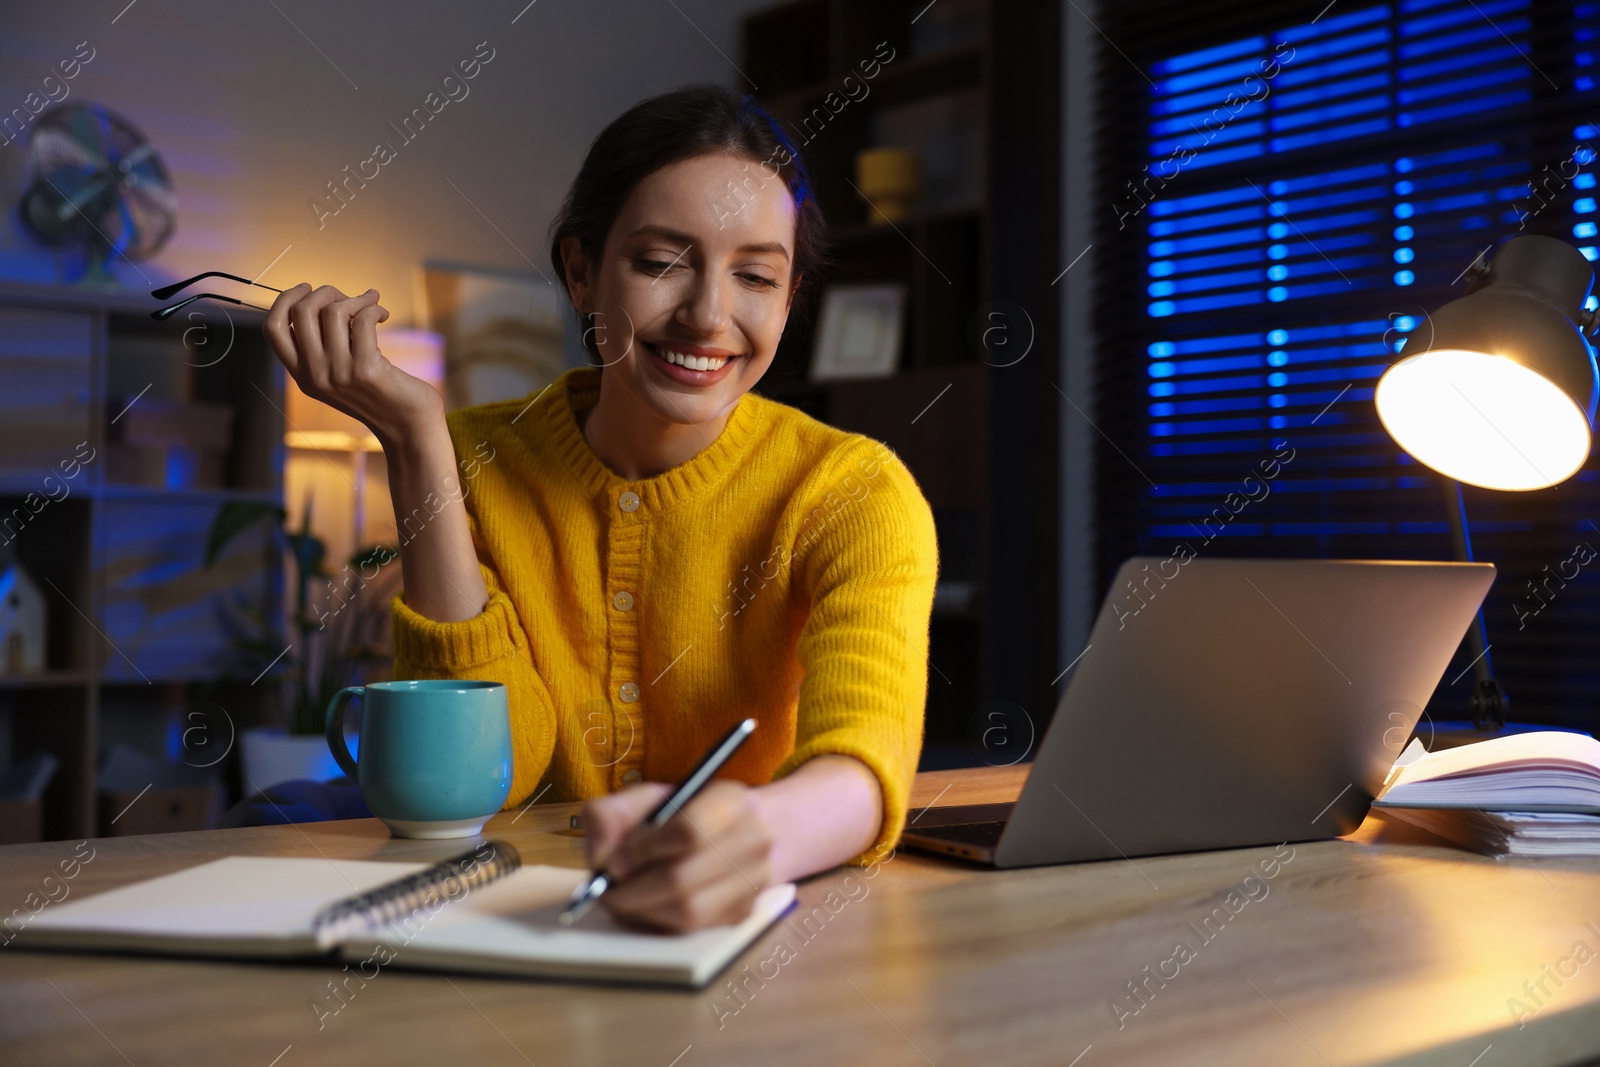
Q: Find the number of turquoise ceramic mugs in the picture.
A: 1